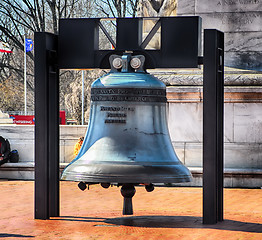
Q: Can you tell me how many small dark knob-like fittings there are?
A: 3